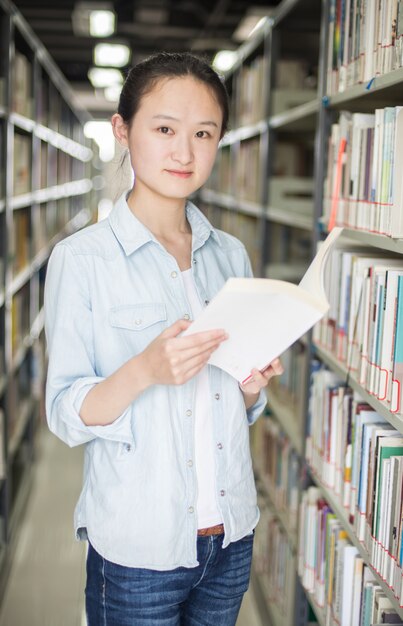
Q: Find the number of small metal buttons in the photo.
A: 12